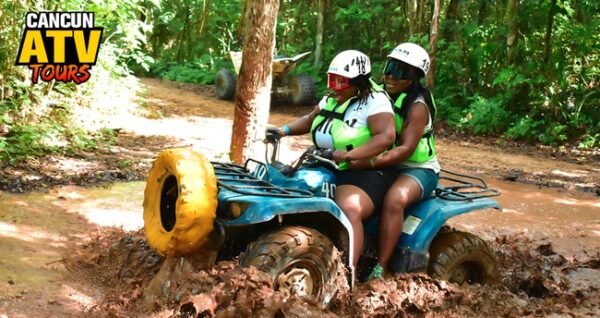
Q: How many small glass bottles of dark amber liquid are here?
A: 0